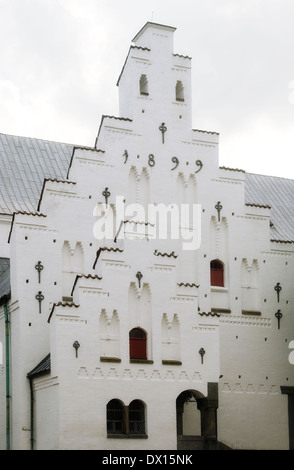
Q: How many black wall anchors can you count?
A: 10